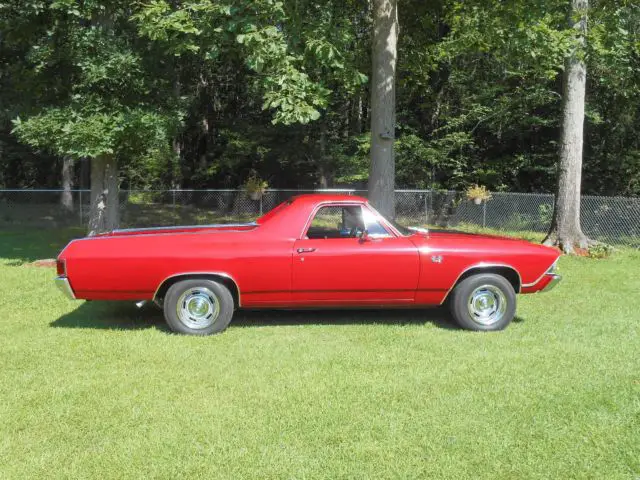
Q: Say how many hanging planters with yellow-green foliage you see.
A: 2